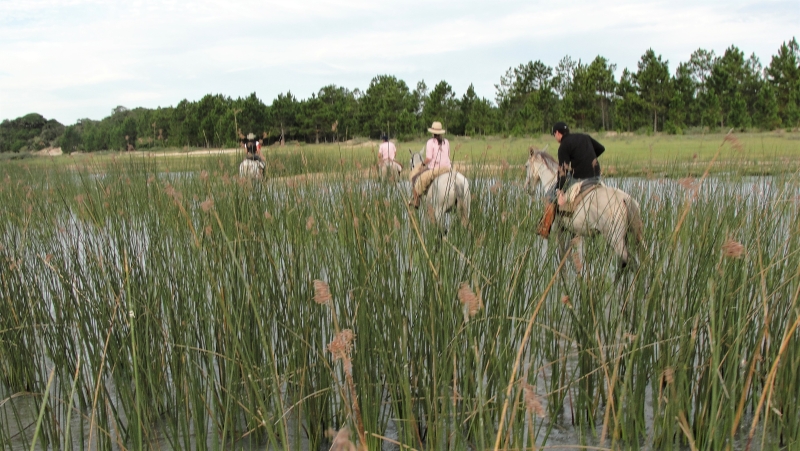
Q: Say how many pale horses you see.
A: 4